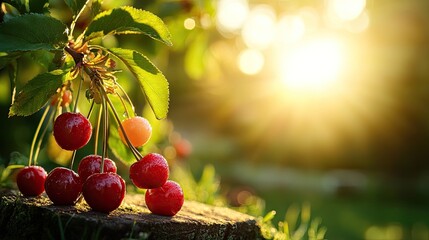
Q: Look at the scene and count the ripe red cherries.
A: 7